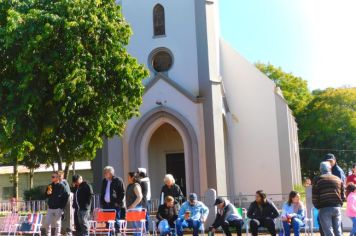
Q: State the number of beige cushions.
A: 0